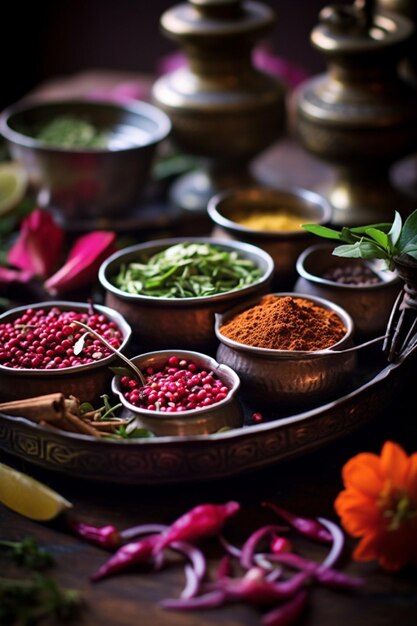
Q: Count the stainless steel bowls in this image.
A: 7